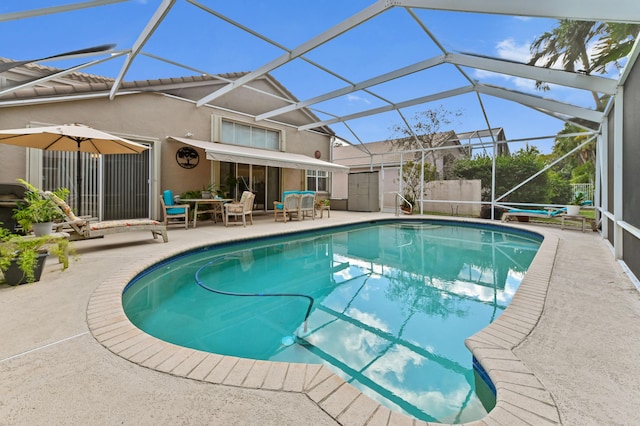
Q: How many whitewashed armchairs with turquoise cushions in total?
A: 3